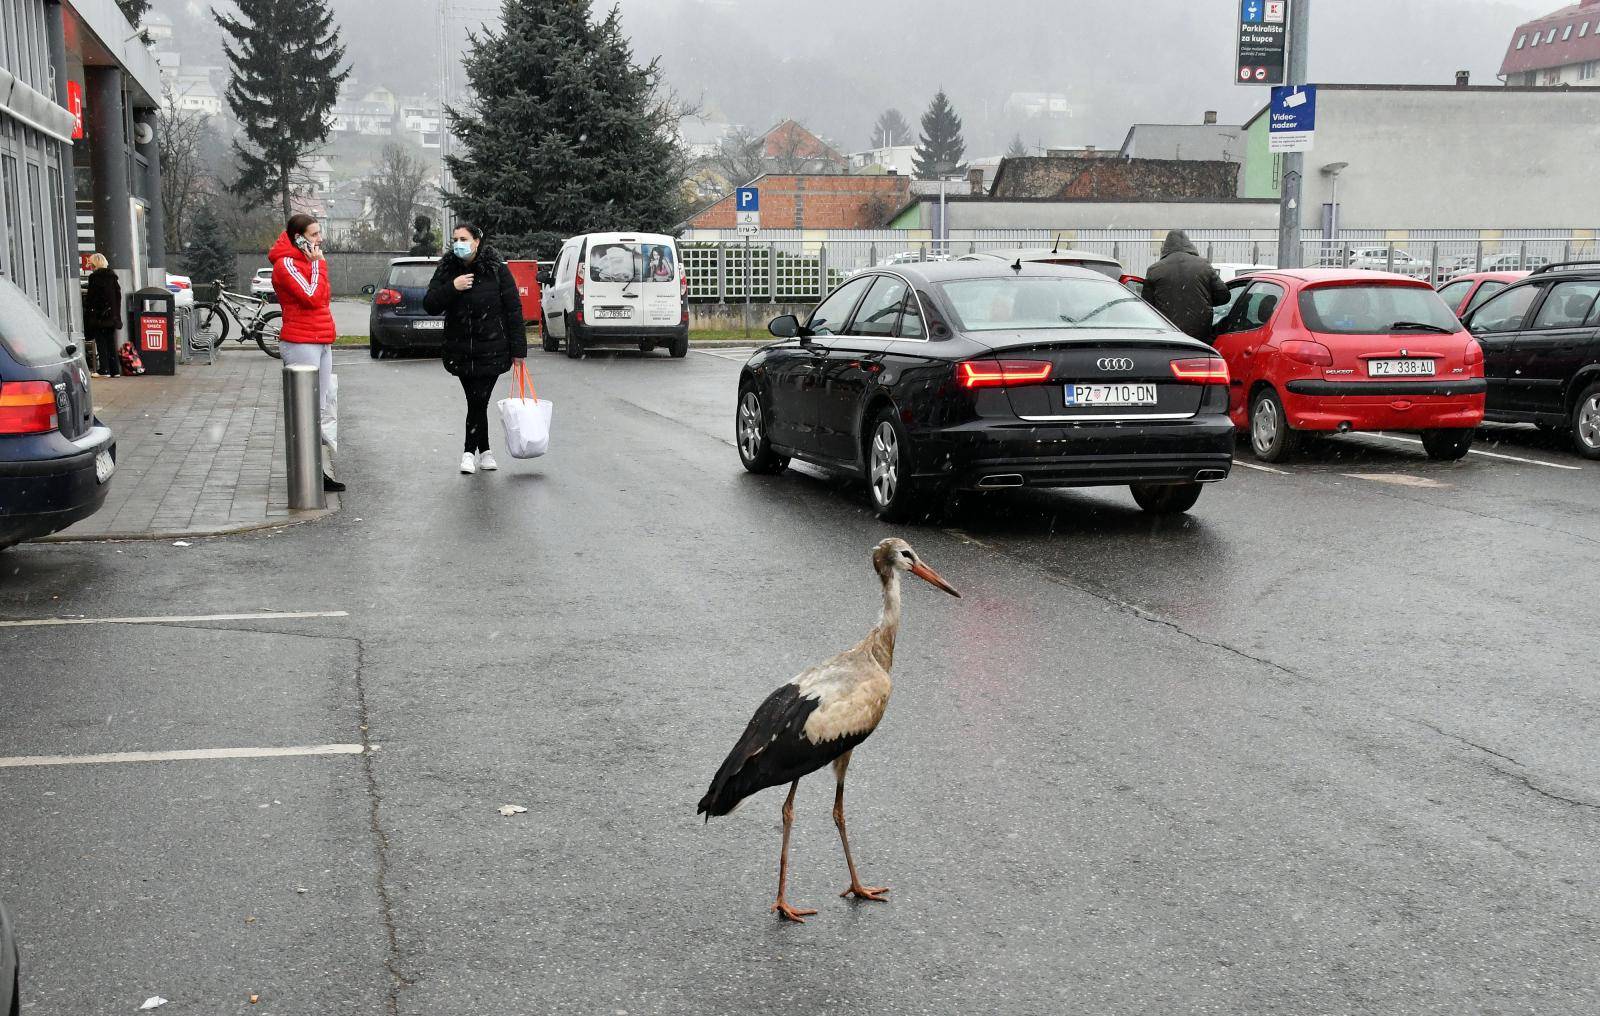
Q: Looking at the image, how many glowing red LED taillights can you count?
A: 2